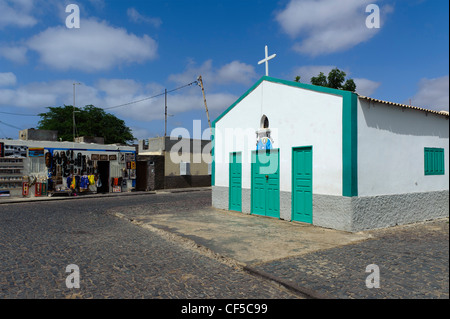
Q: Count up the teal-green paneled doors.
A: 3